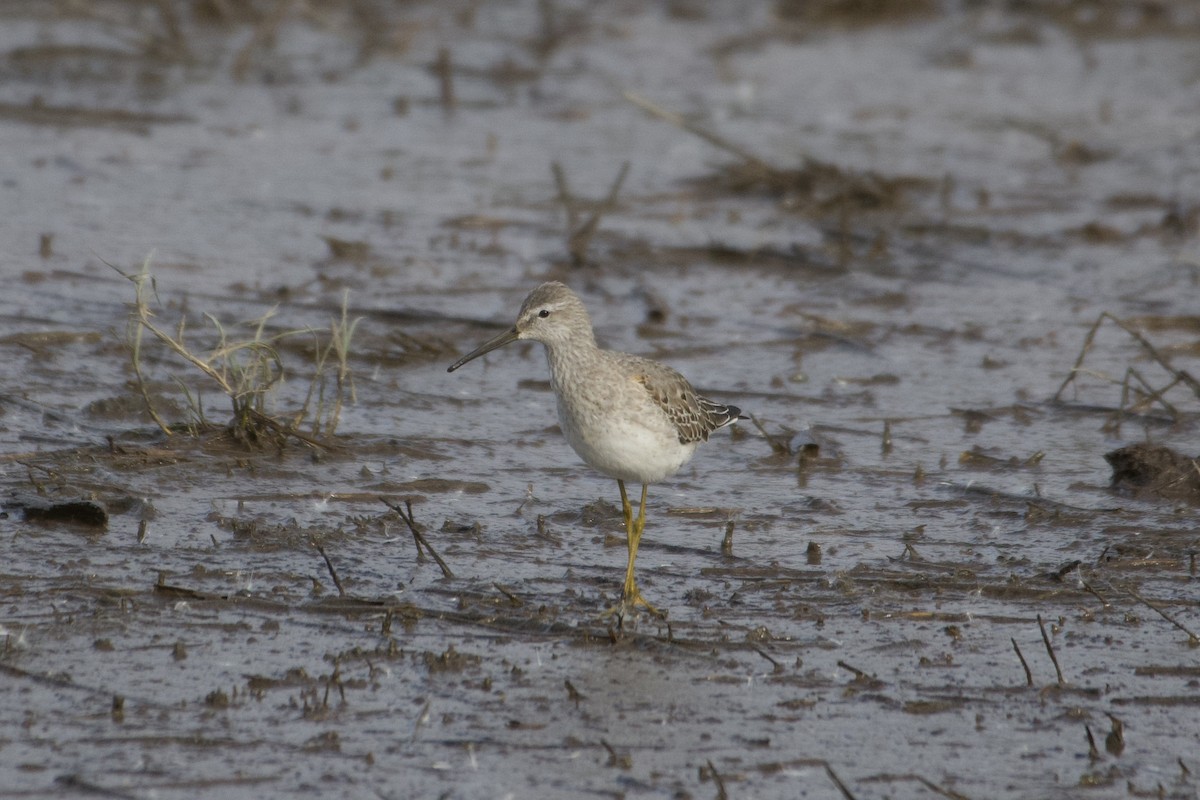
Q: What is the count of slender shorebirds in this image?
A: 1